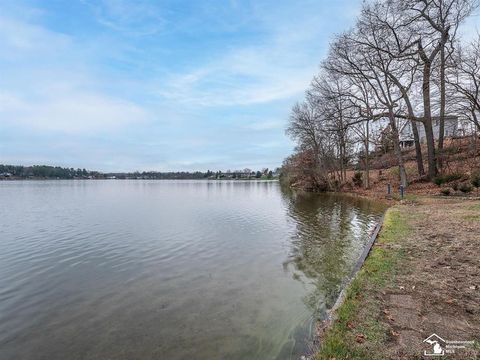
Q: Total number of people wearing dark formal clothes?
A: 0